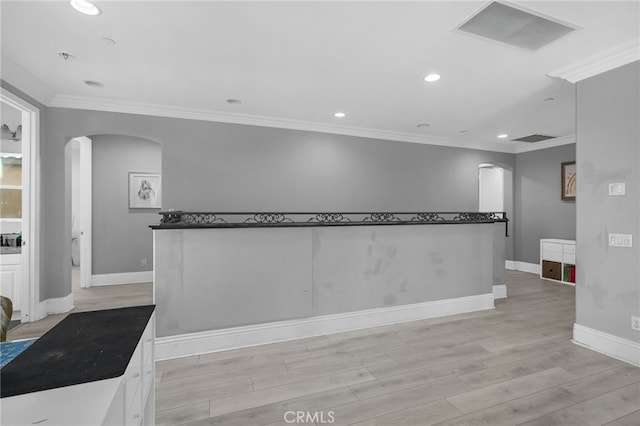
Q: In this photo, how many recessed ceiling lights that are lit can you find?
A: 4